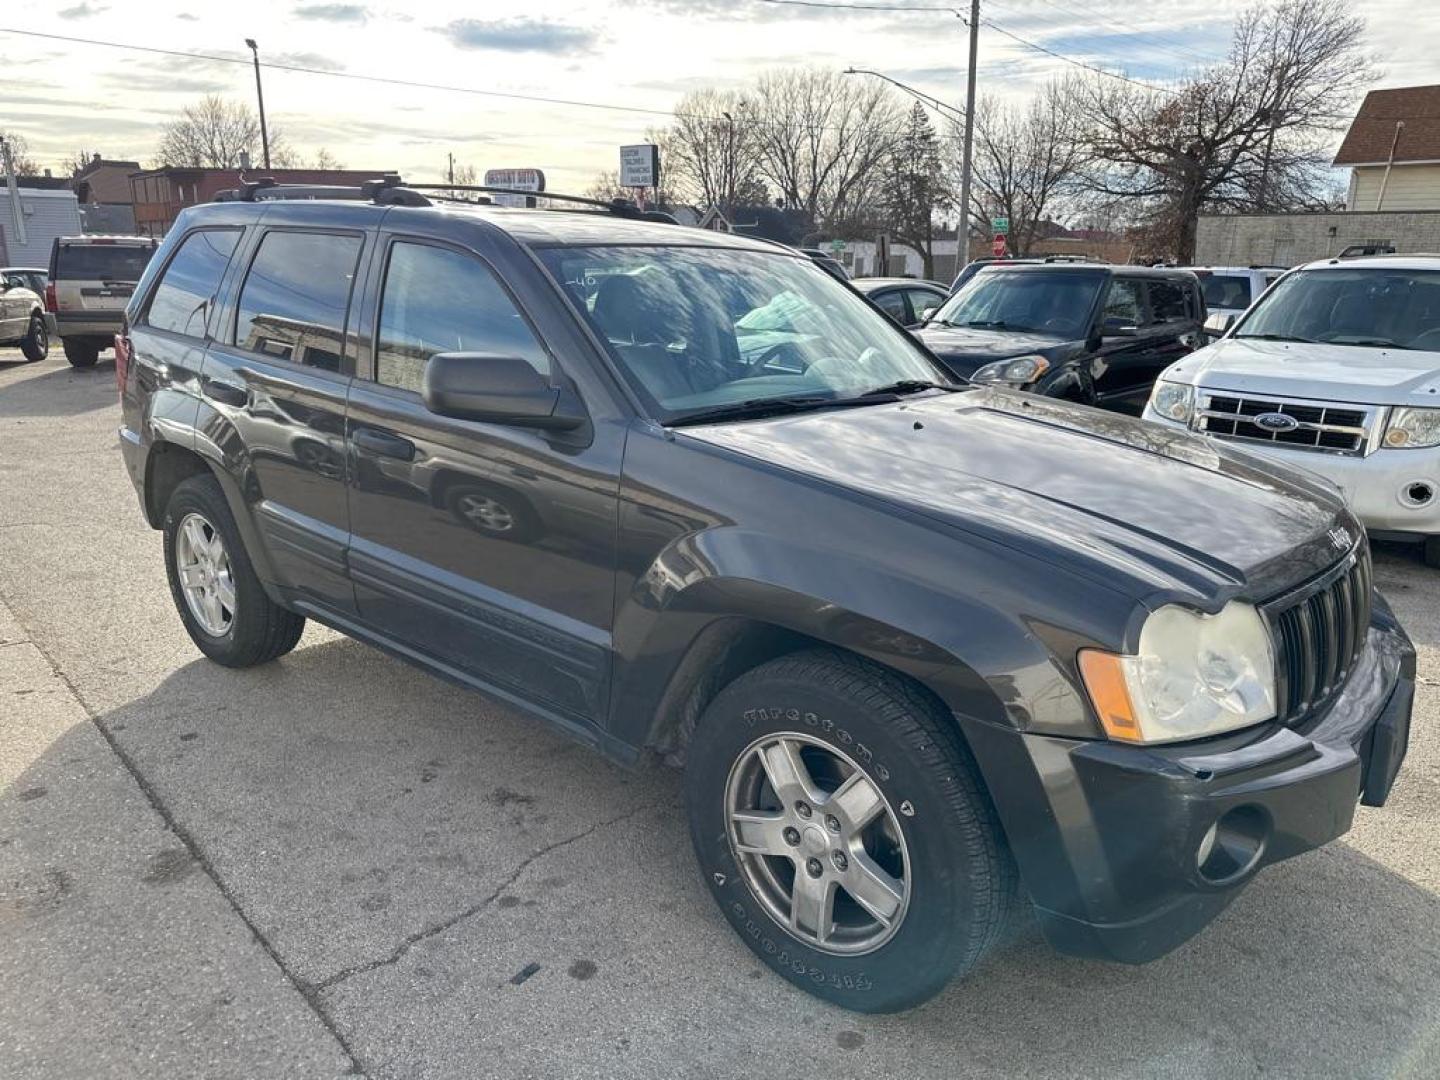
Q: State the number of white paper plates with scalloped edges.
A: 0